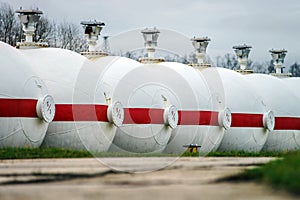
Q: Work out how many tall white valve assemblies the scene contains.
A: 6